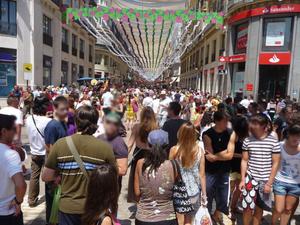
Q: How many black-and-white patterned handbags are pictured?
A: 1